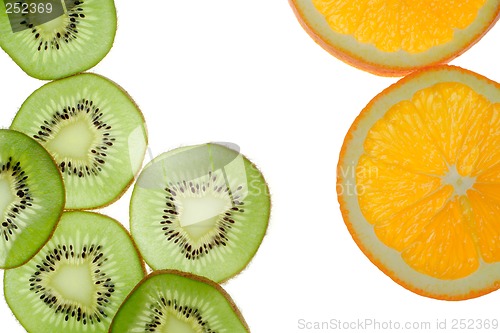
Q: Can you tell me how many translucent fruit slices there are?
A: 8